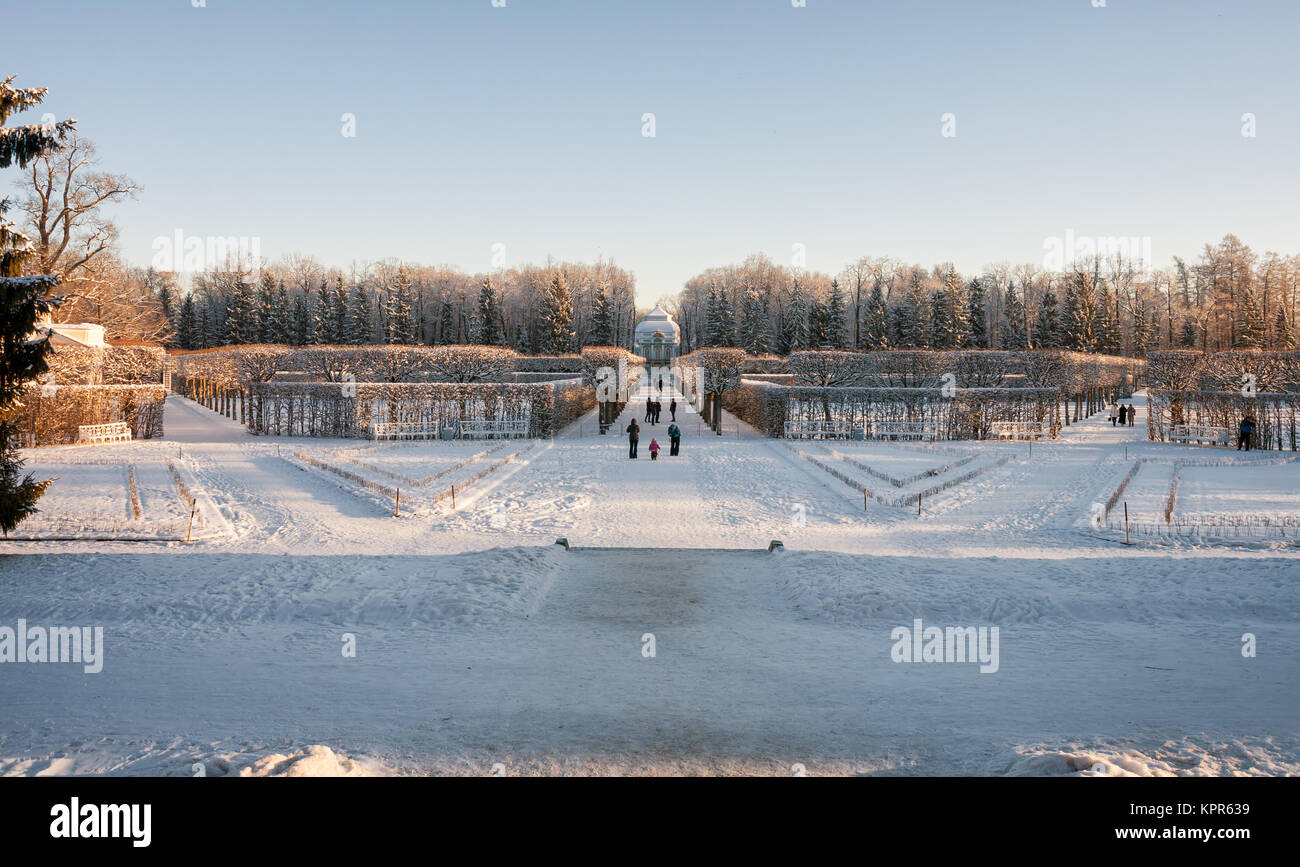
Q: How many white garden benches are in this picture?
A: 7